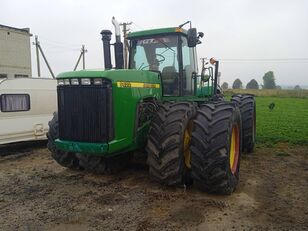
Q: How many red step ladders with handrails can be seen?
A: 0